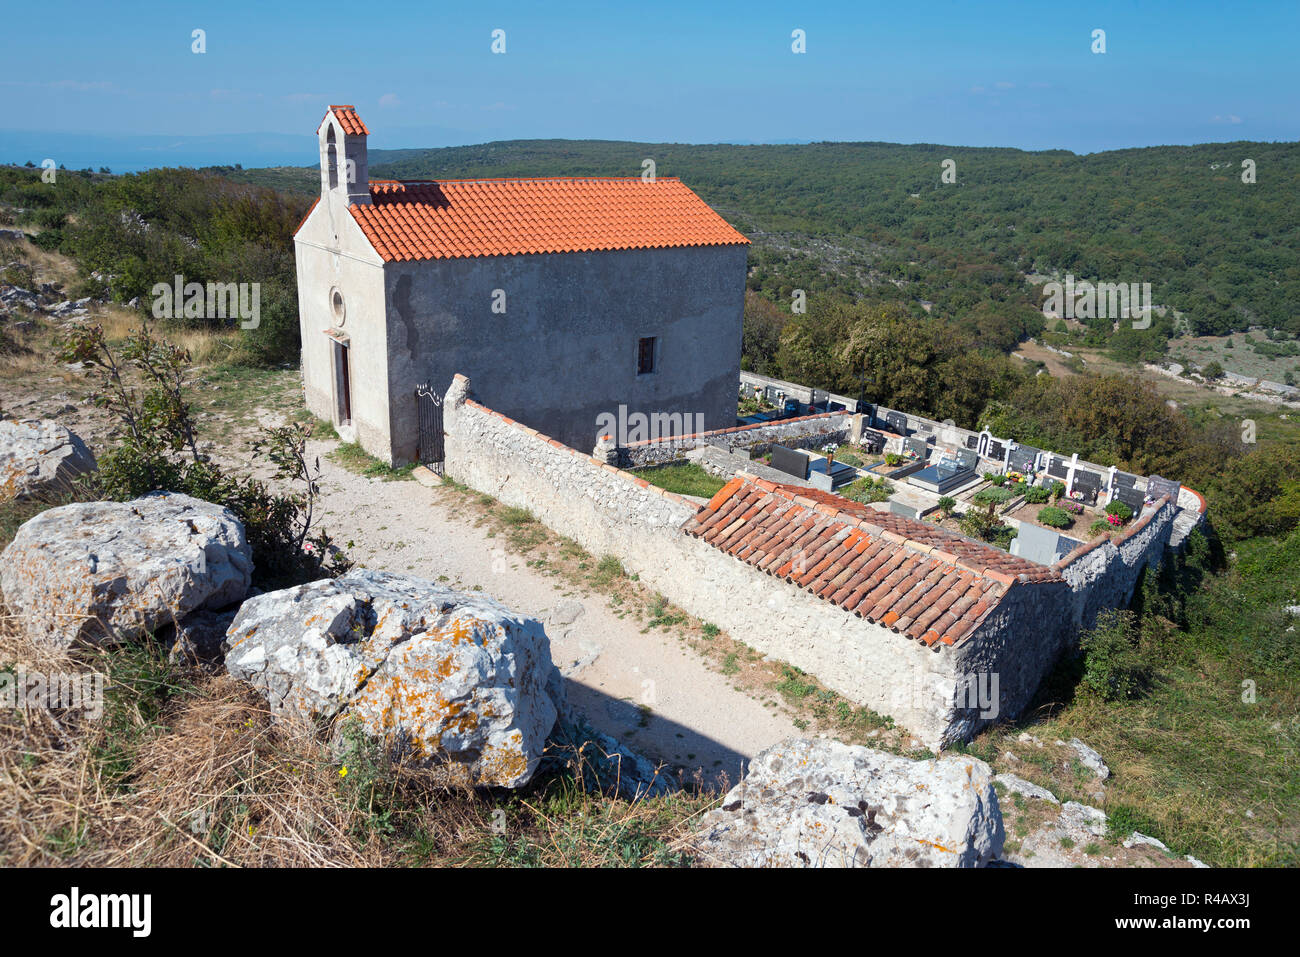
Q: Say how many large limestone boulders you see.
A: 4